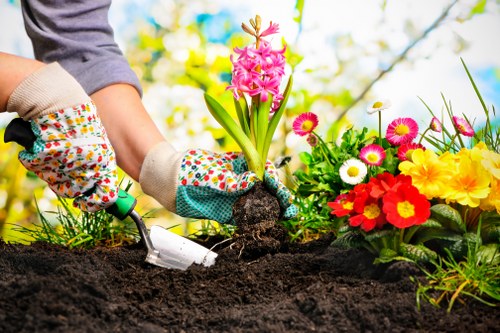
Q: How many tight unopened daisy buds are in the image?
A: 1